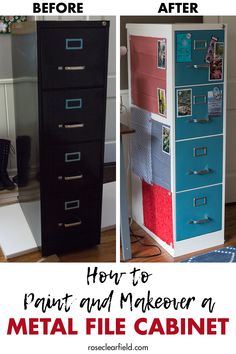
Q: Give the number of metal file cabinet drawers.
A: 8